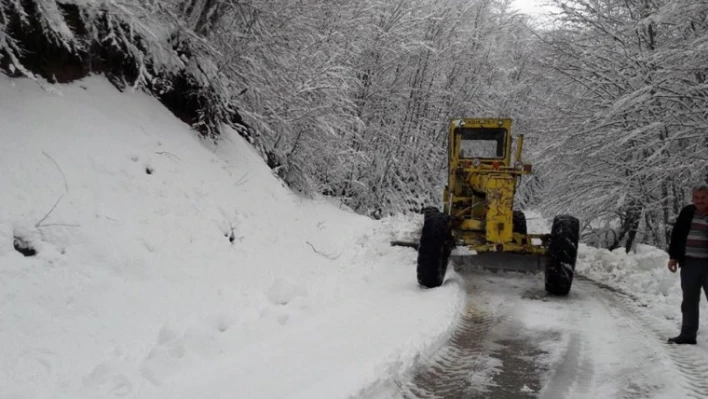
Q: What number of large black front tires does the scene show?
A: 2